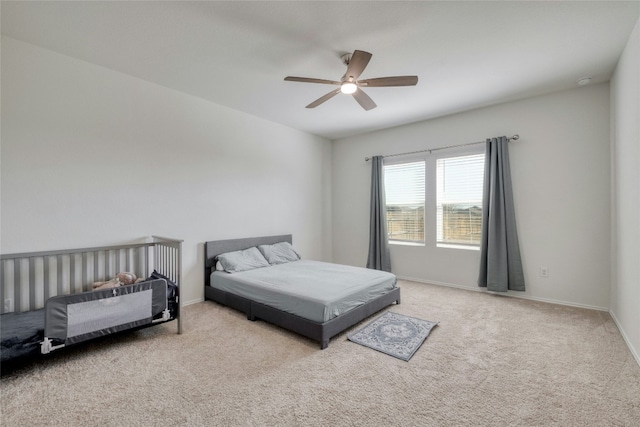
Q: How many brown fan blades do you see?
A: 5